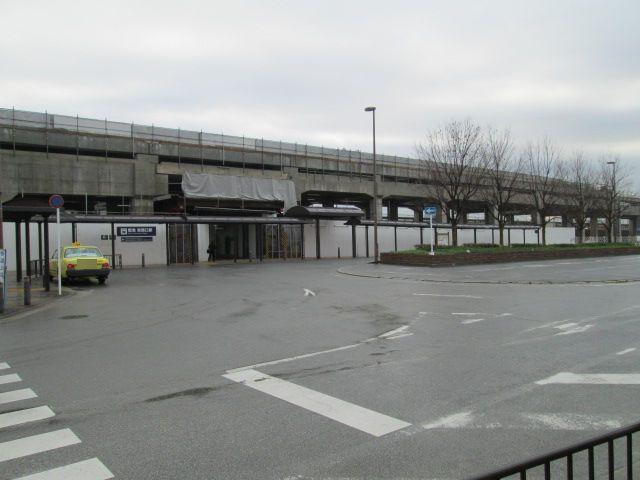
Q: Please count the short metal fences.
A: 1